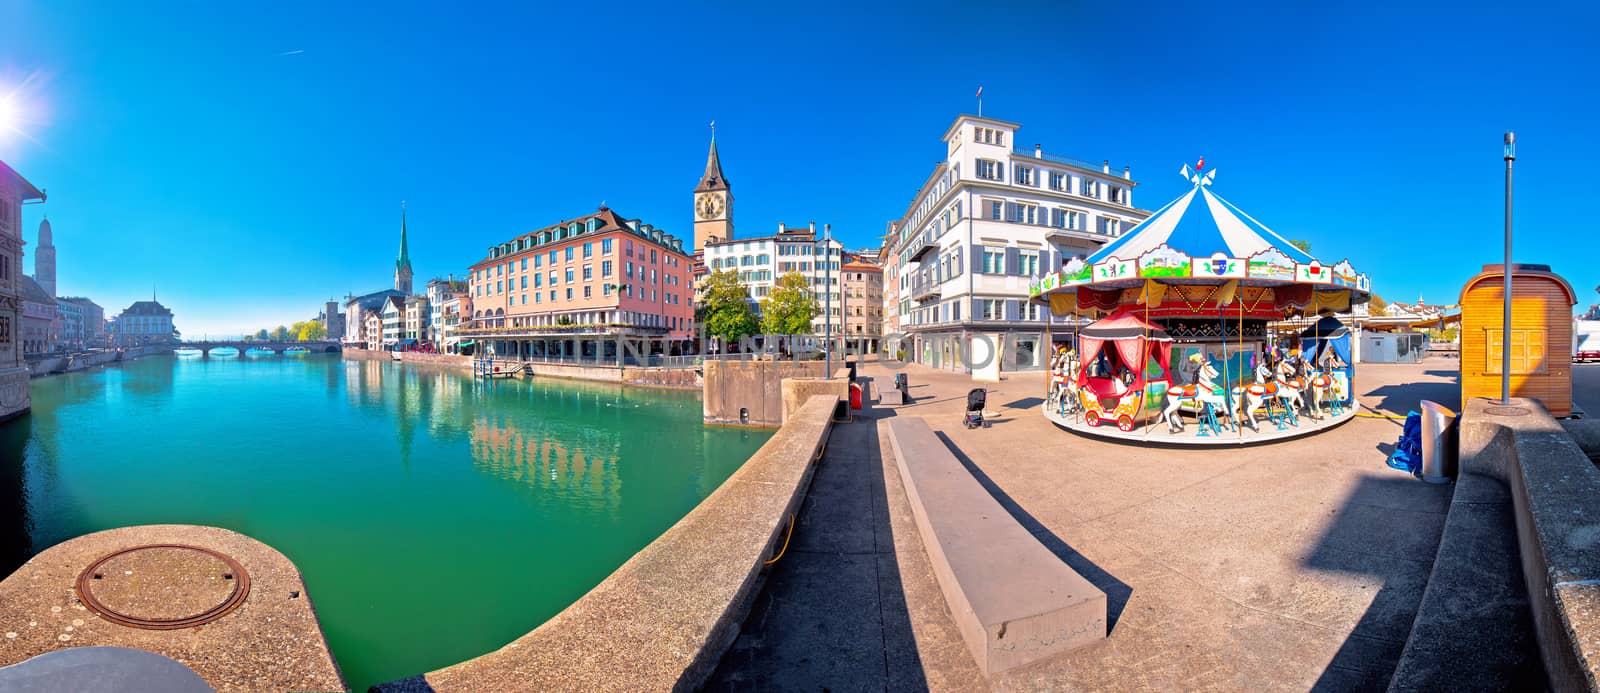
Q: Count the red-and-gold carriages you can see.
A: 1